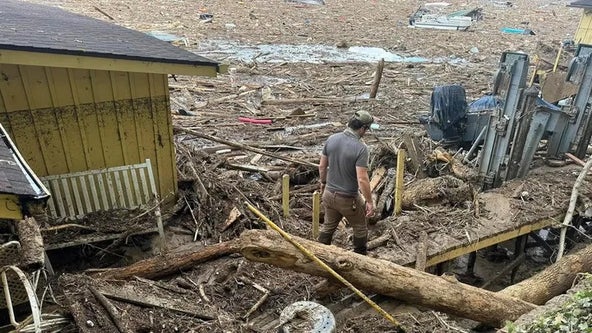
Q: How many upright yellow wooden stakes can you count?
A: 3